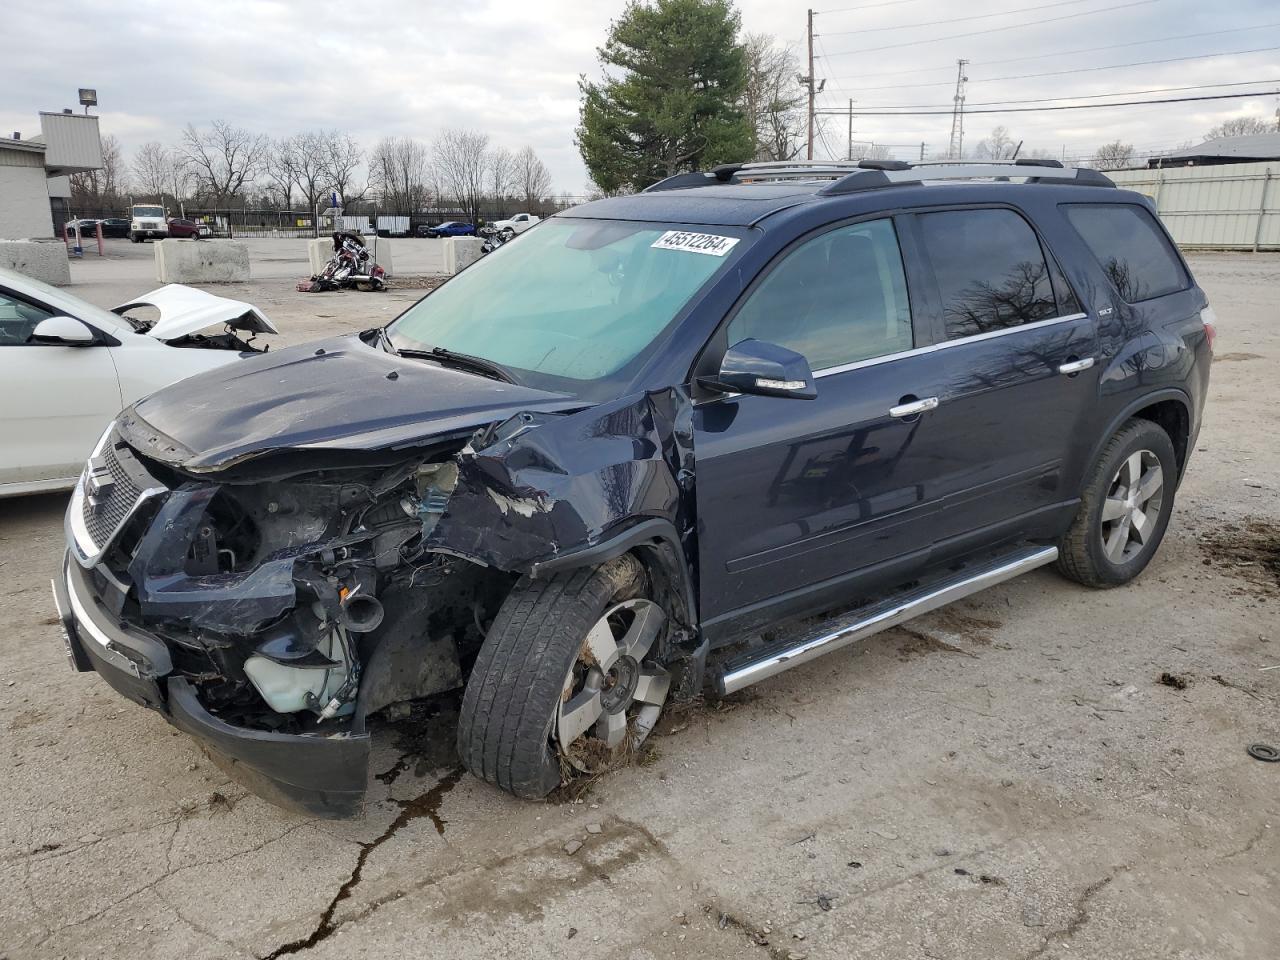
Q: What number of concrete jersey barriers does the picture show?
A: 4